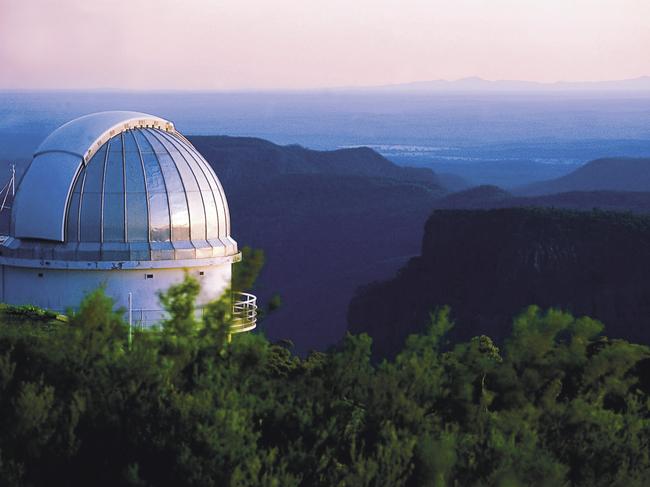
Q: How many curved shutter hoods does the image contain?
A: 1